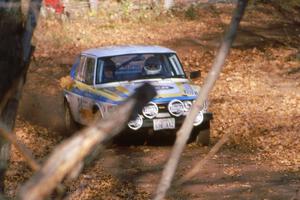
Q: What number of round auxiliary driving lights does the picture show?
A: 4